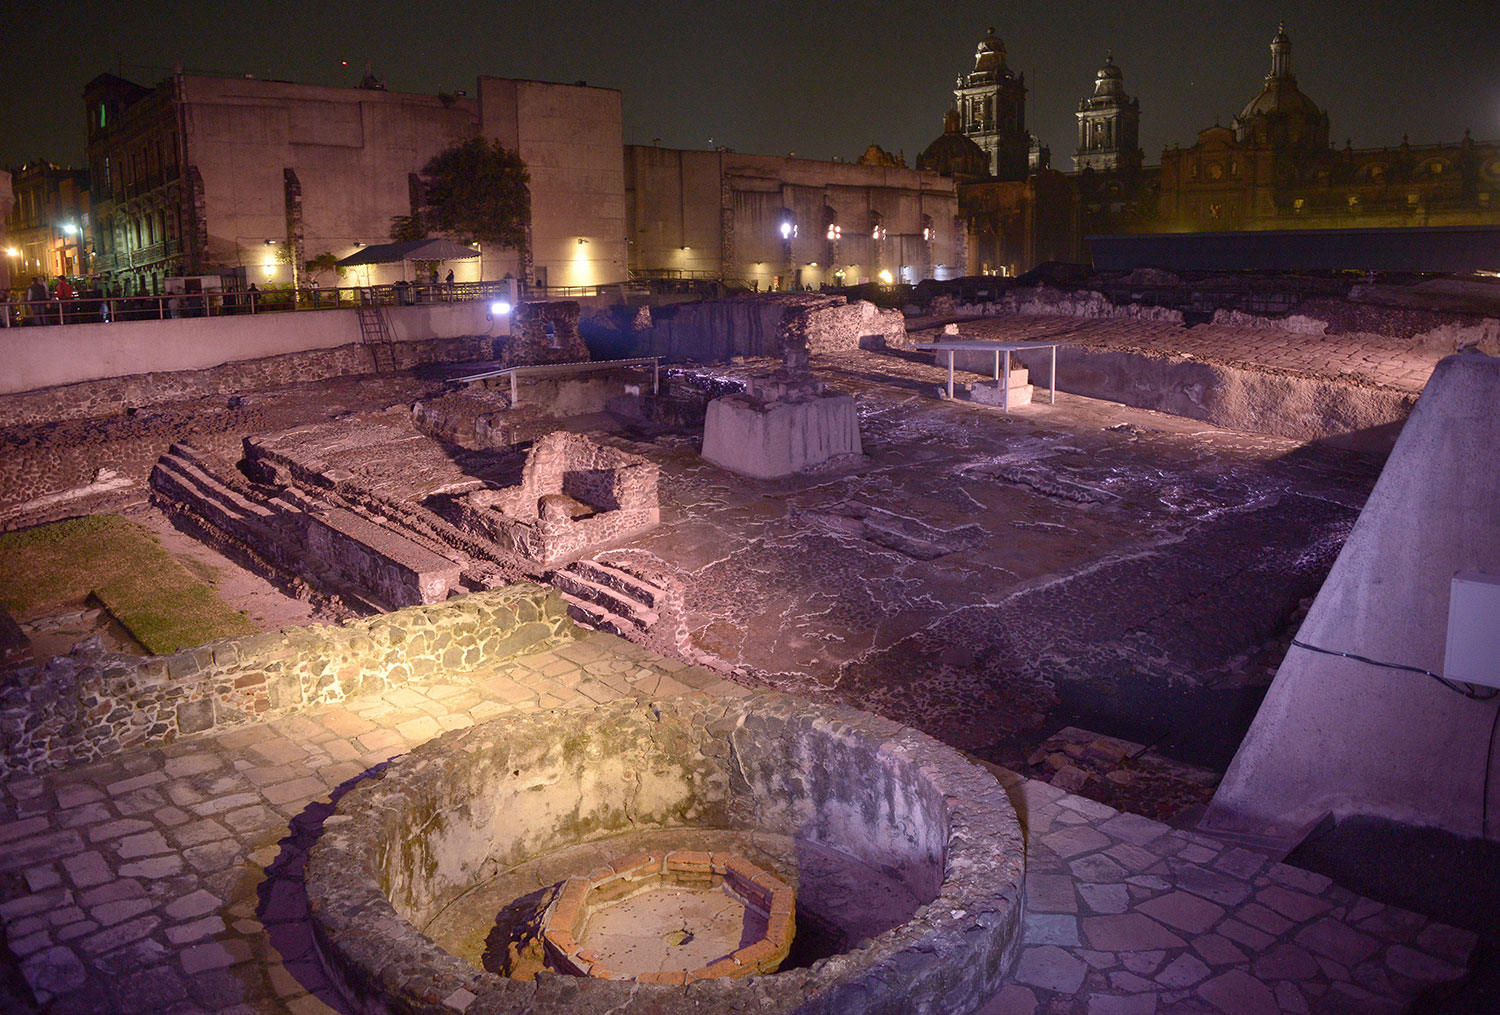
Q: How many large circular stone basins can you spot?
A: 1